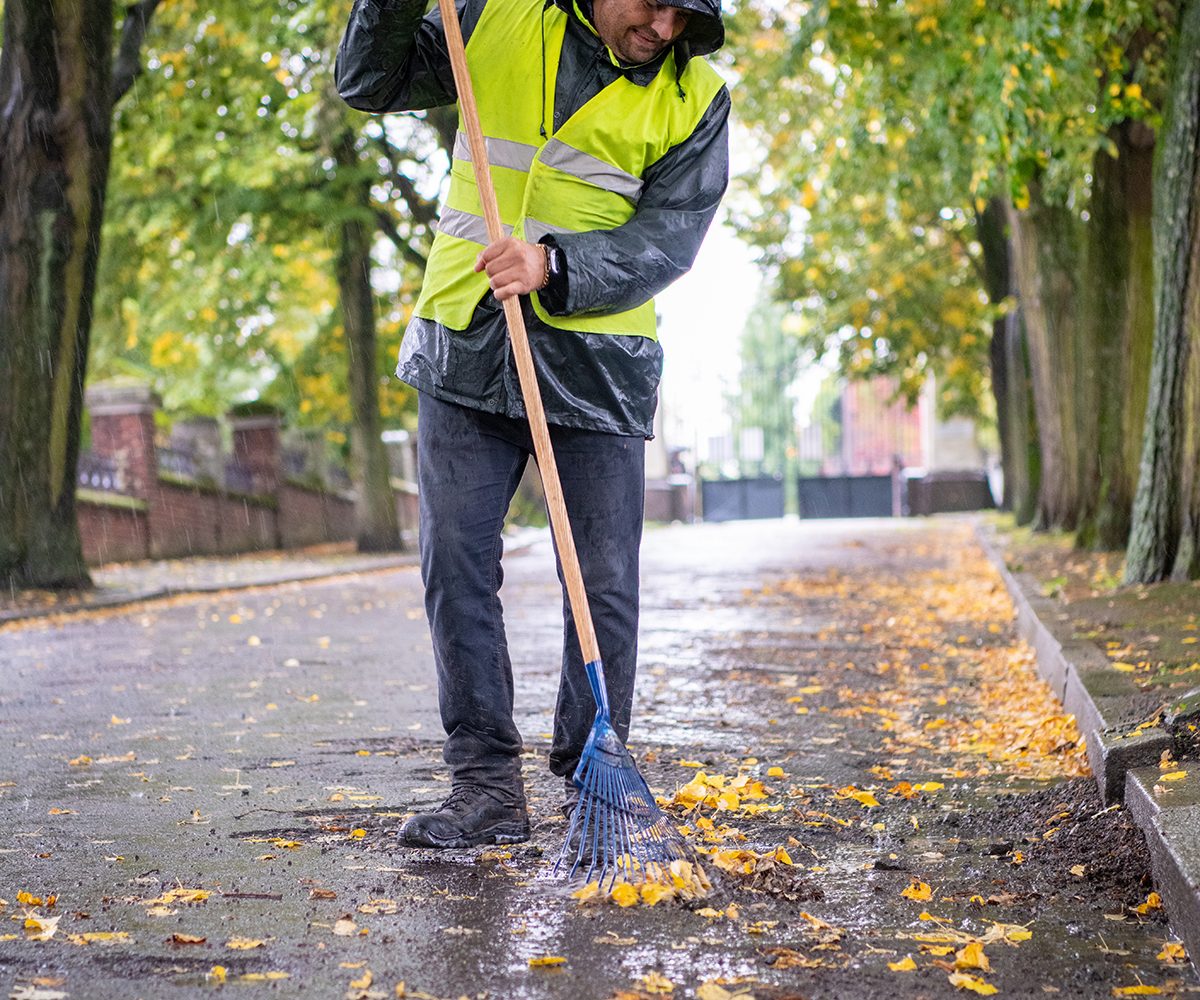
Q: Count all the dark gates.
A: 2